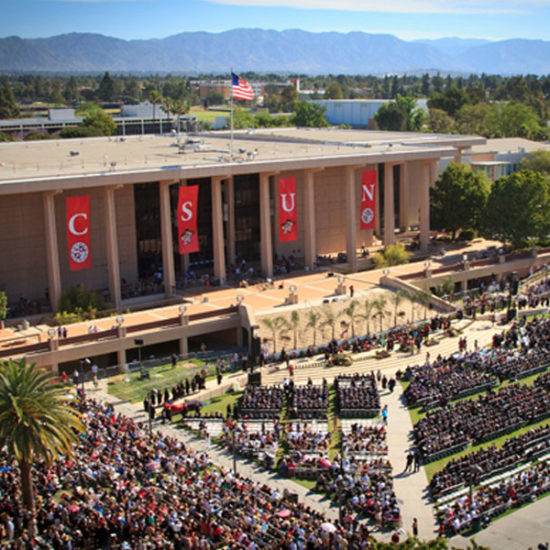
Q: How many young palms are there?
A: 10